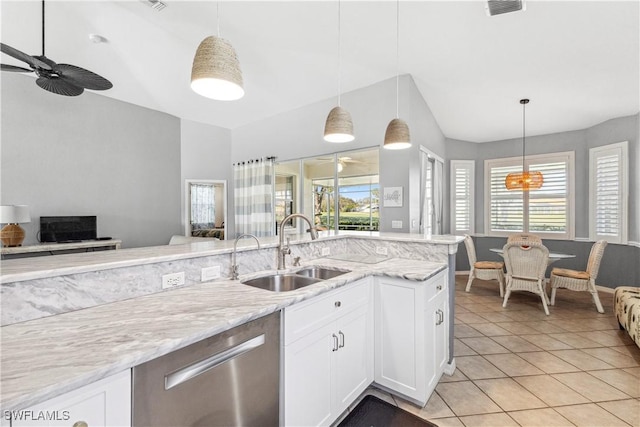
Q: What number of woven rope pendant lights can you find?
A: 3